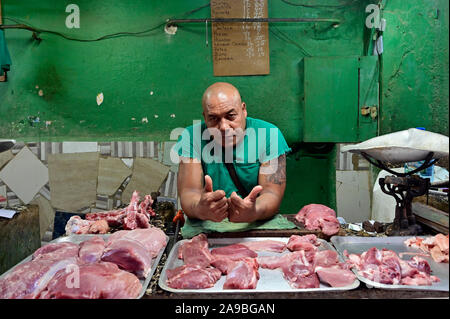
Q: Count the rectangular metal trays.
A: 3